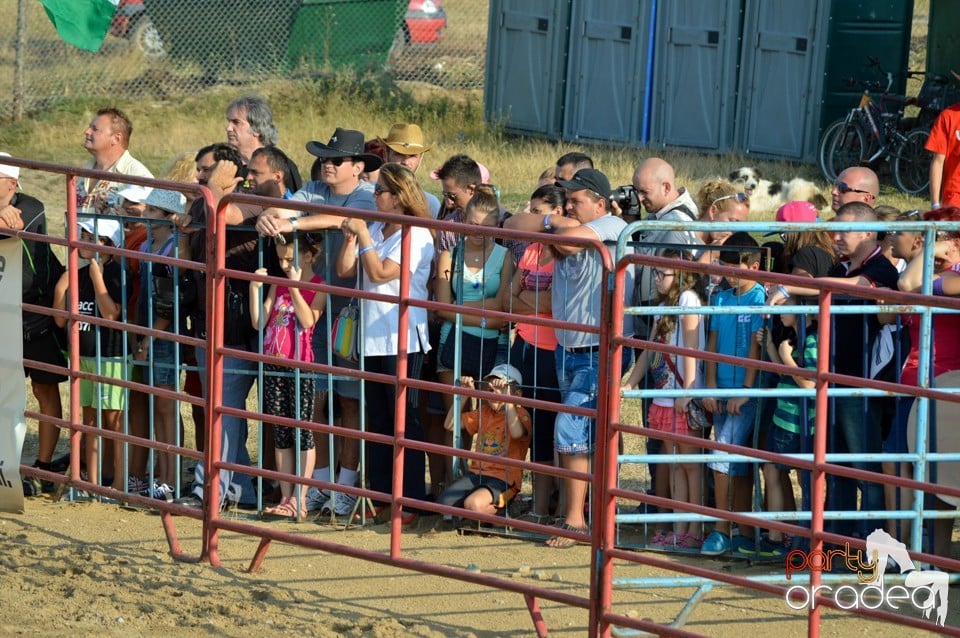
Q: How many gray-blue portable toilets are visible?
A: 4